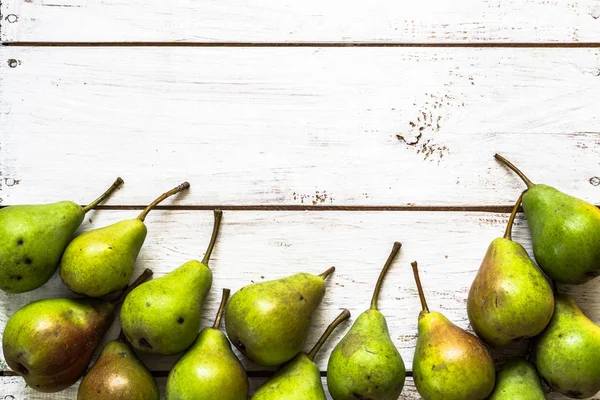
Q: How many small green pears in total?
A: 14